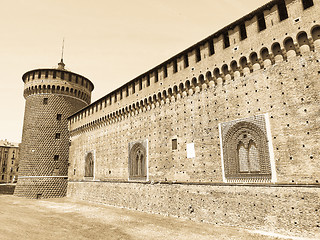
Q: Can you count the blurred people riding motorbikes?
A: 0